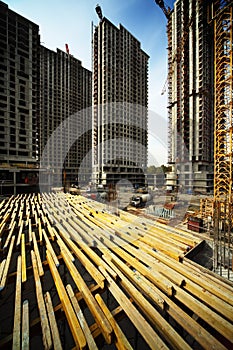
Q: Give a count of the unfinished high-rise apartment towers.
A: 4